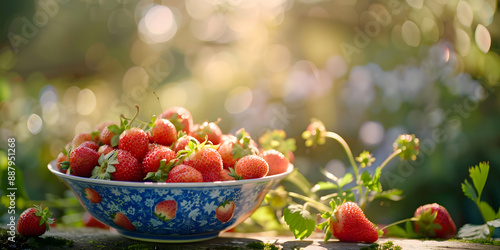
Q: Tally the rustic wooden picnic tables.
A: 1